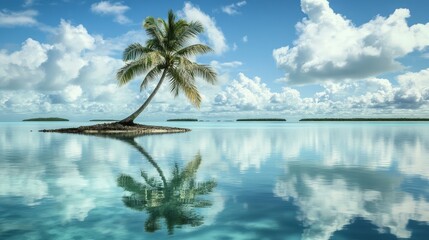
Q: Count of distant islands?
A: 5